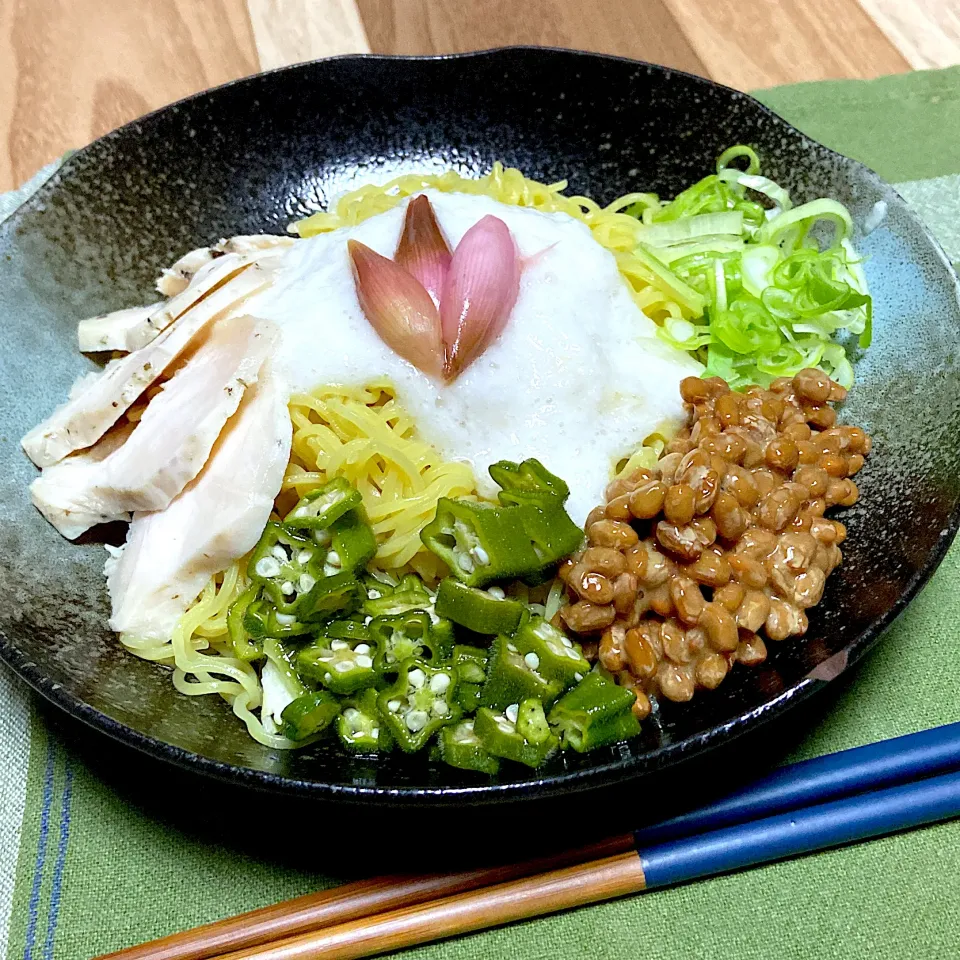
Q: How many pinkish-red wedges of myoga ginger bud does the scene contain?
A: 3